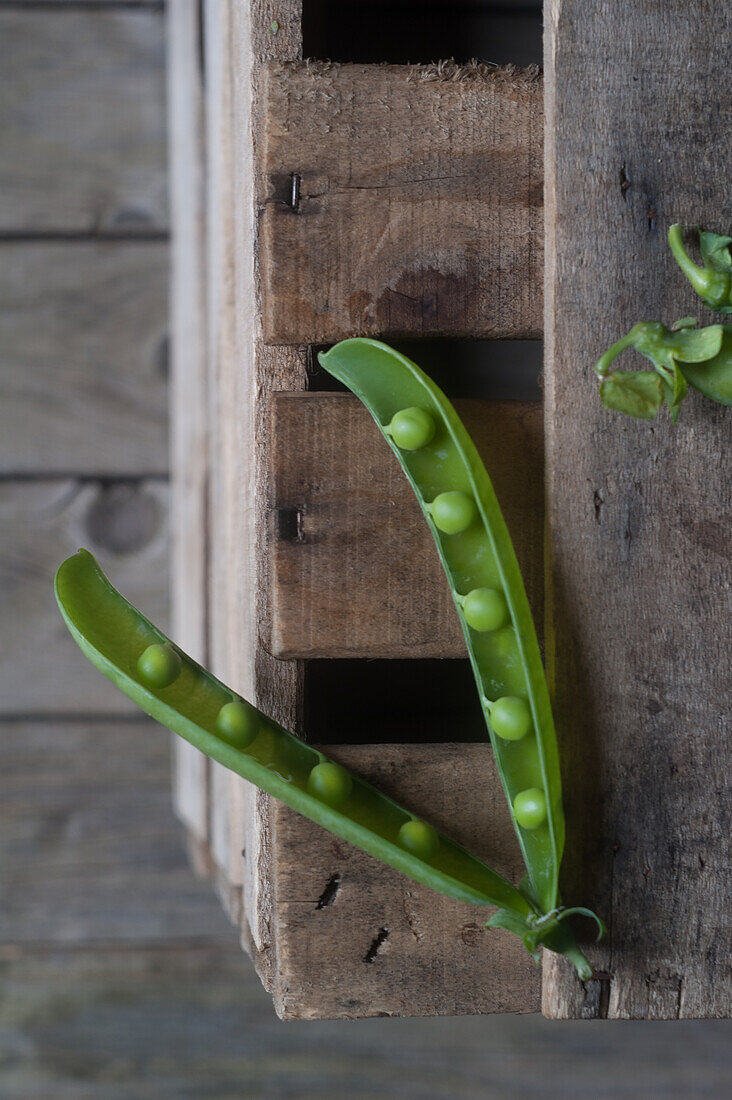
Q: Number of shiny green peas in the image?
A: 9